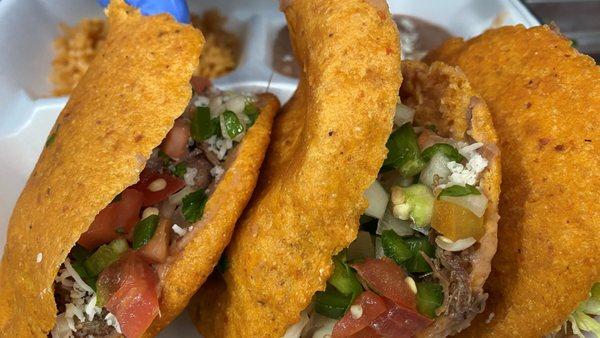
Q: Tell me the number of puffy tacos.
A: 3